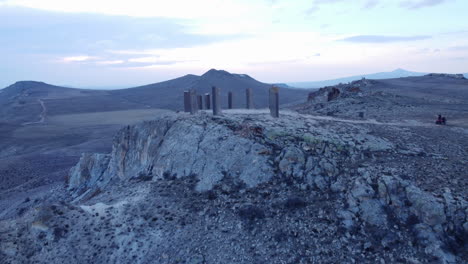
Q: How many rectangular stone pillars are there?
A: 8